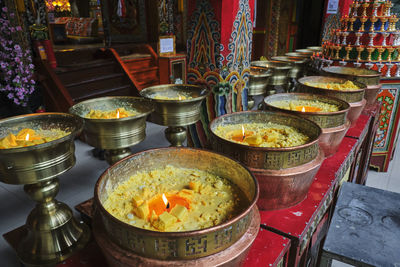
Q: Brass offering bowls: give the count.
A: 14